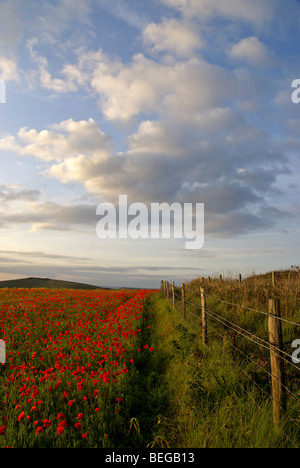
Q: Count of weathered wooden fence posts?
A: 12